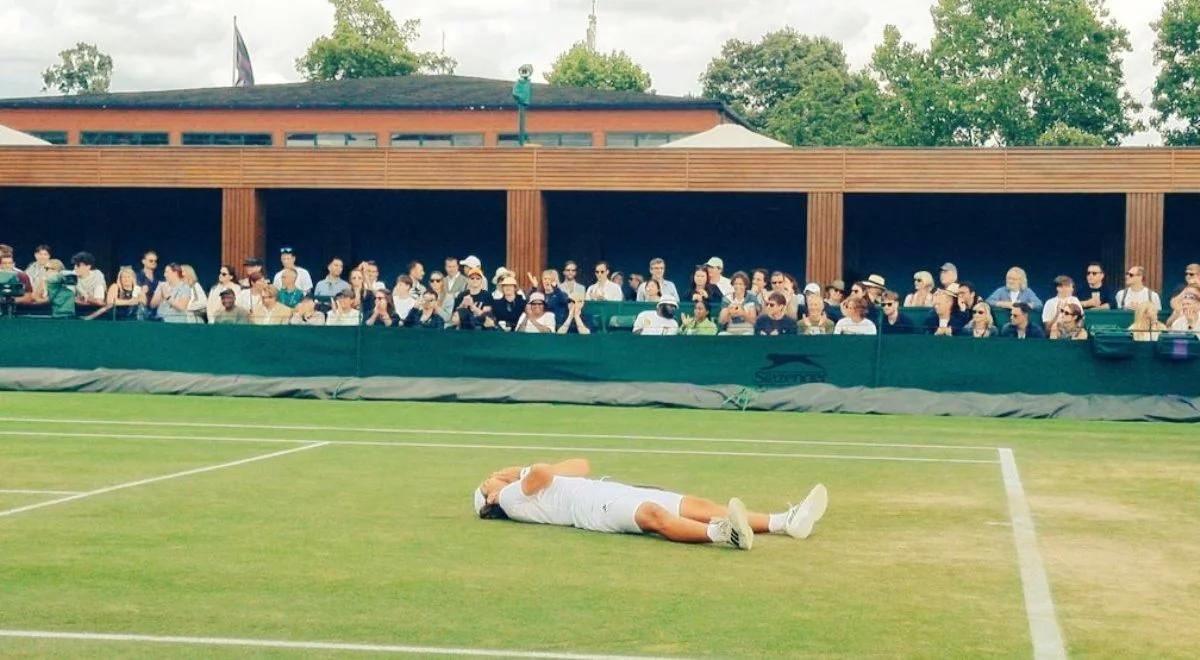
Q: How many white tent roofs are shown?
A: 2